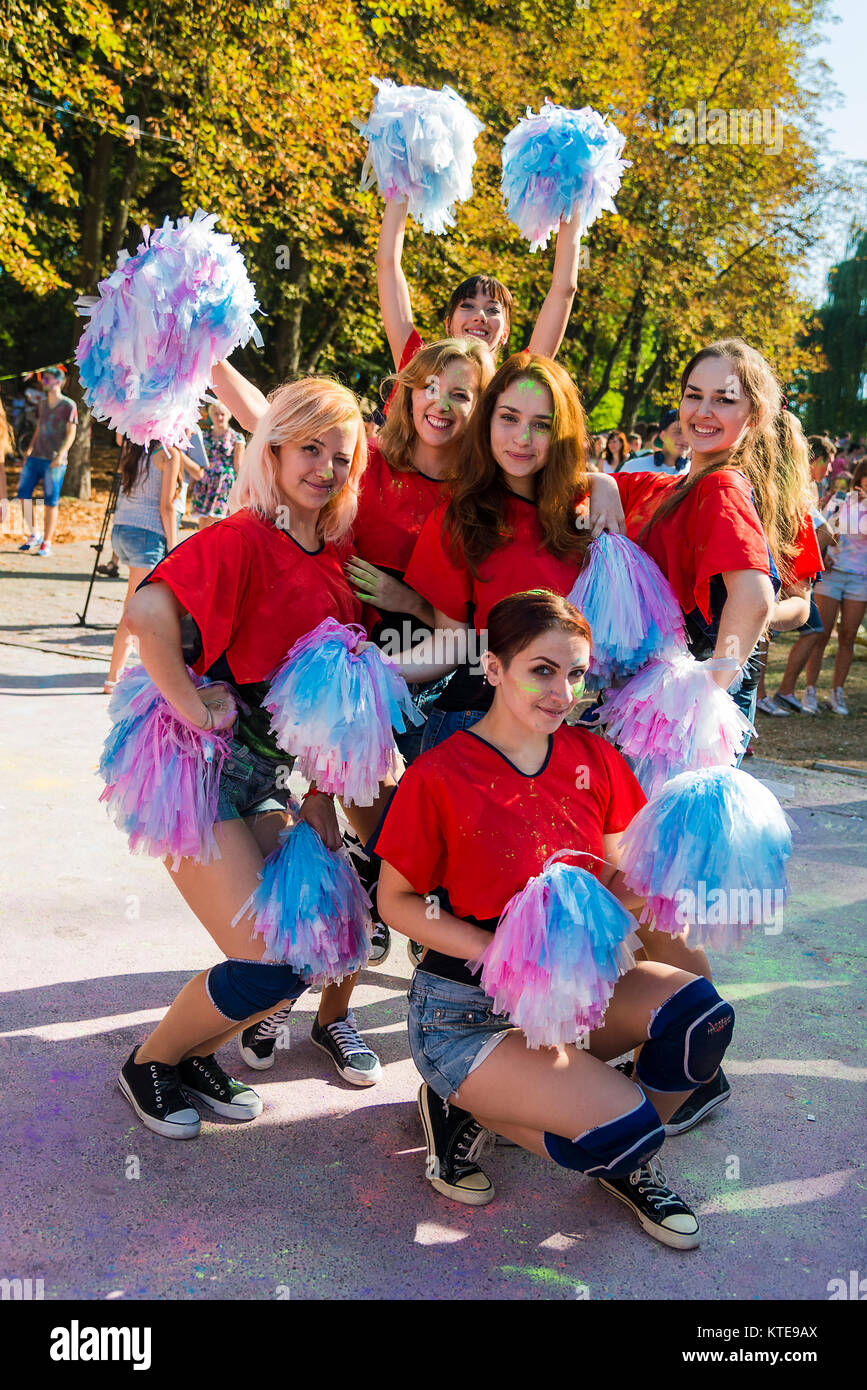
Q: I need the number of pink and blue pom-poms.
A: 10